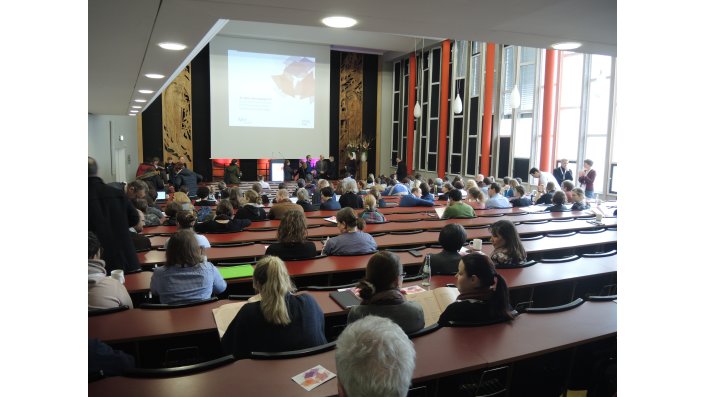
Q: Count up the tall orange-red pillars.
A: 4